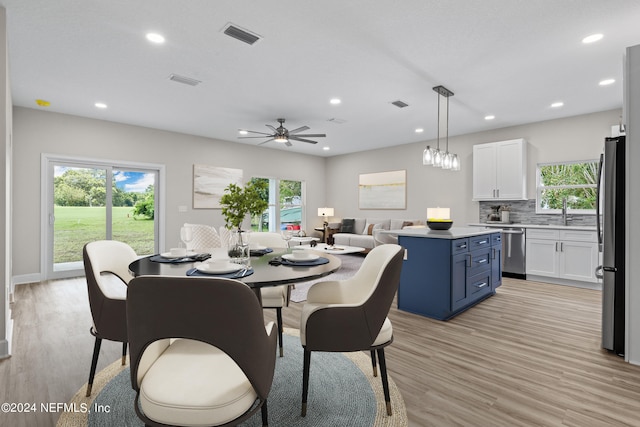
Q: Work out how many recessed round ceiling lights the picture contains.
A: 10